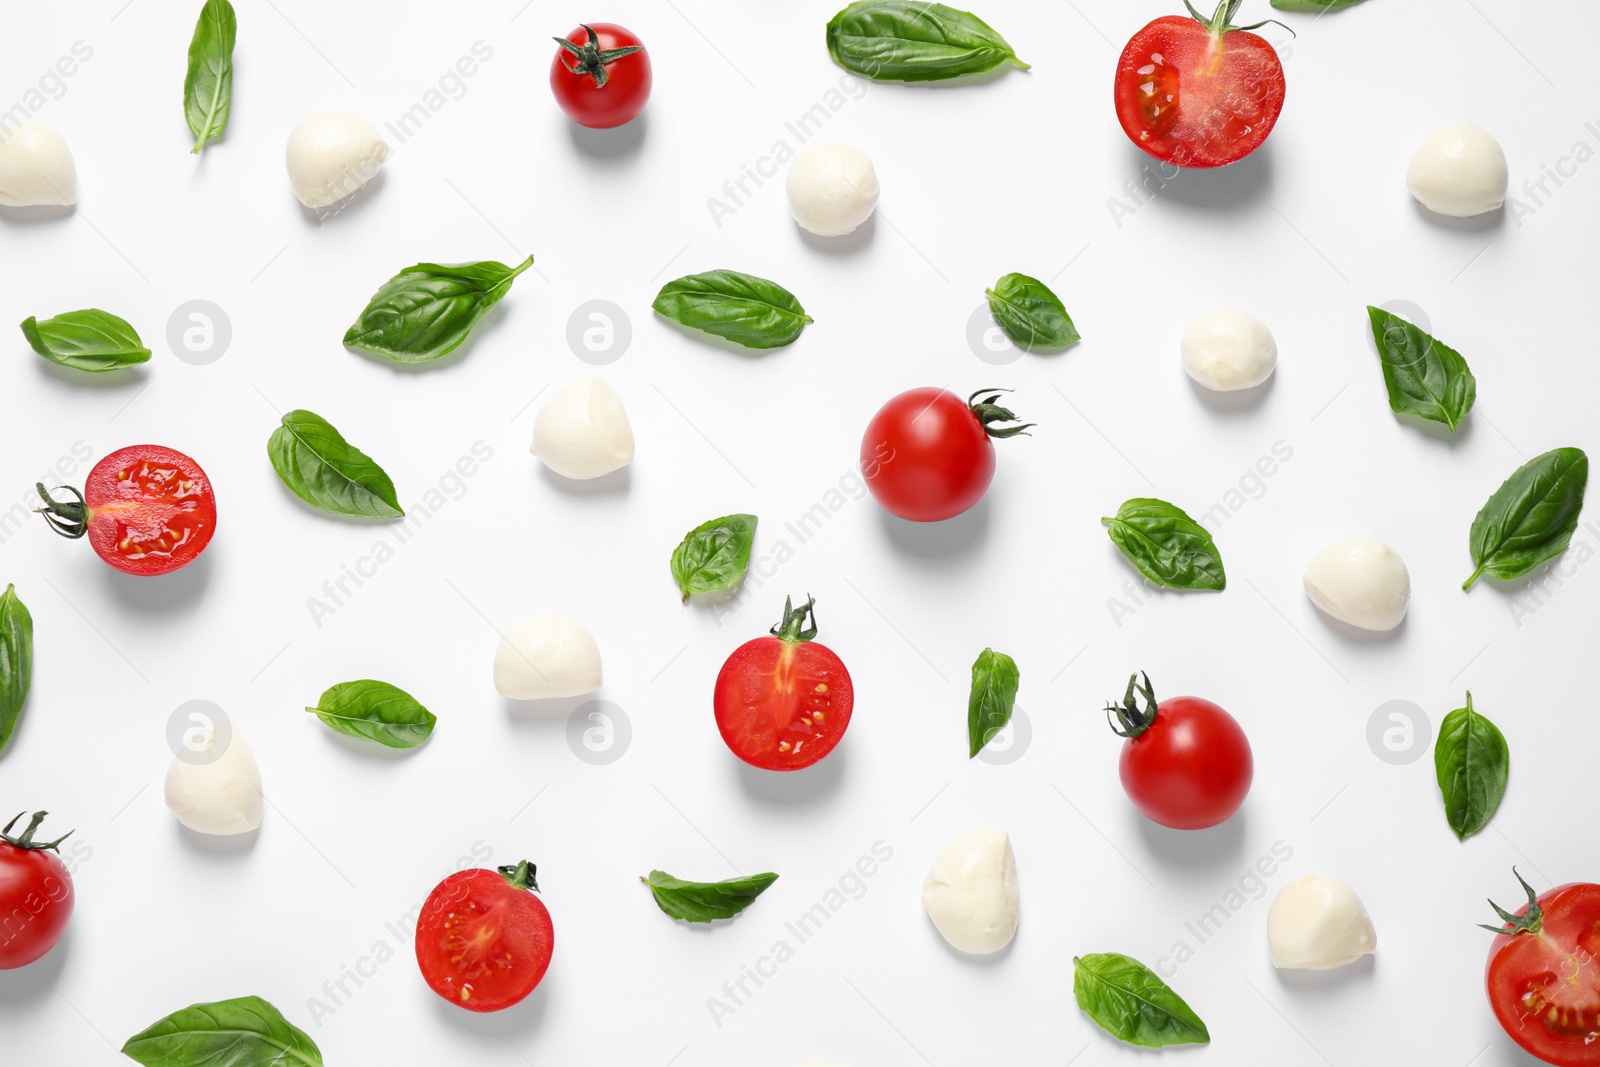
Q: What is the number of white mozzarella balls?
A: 11